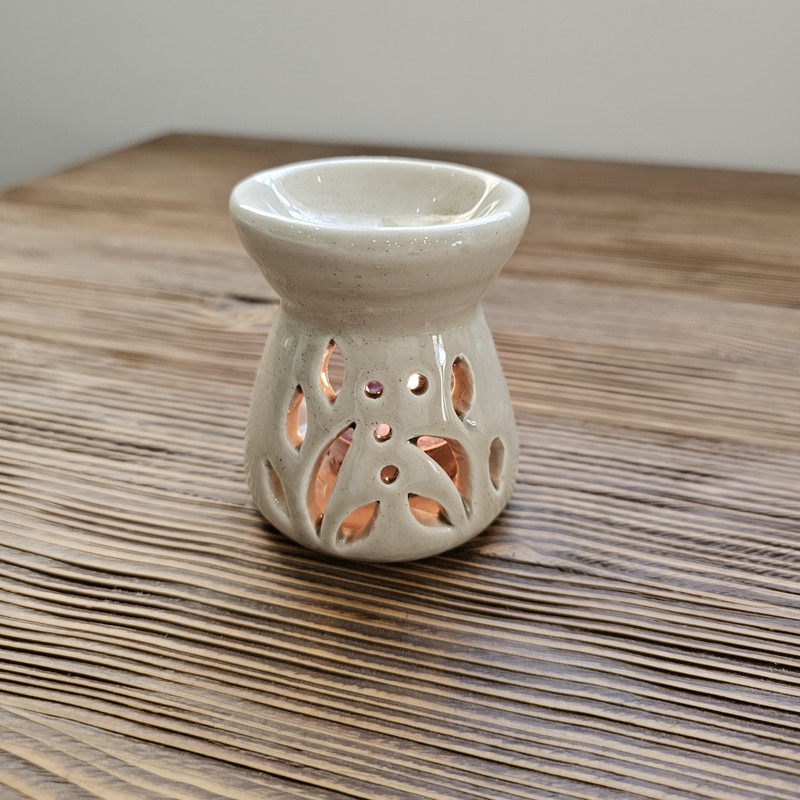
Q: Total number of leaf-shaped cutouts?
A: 9